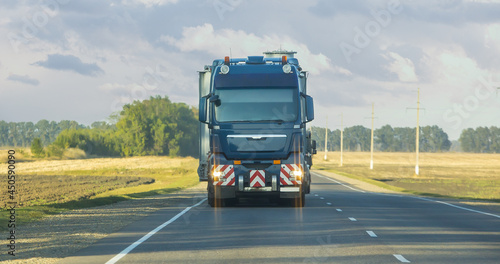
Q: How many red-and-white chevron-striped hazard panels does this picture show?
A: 3